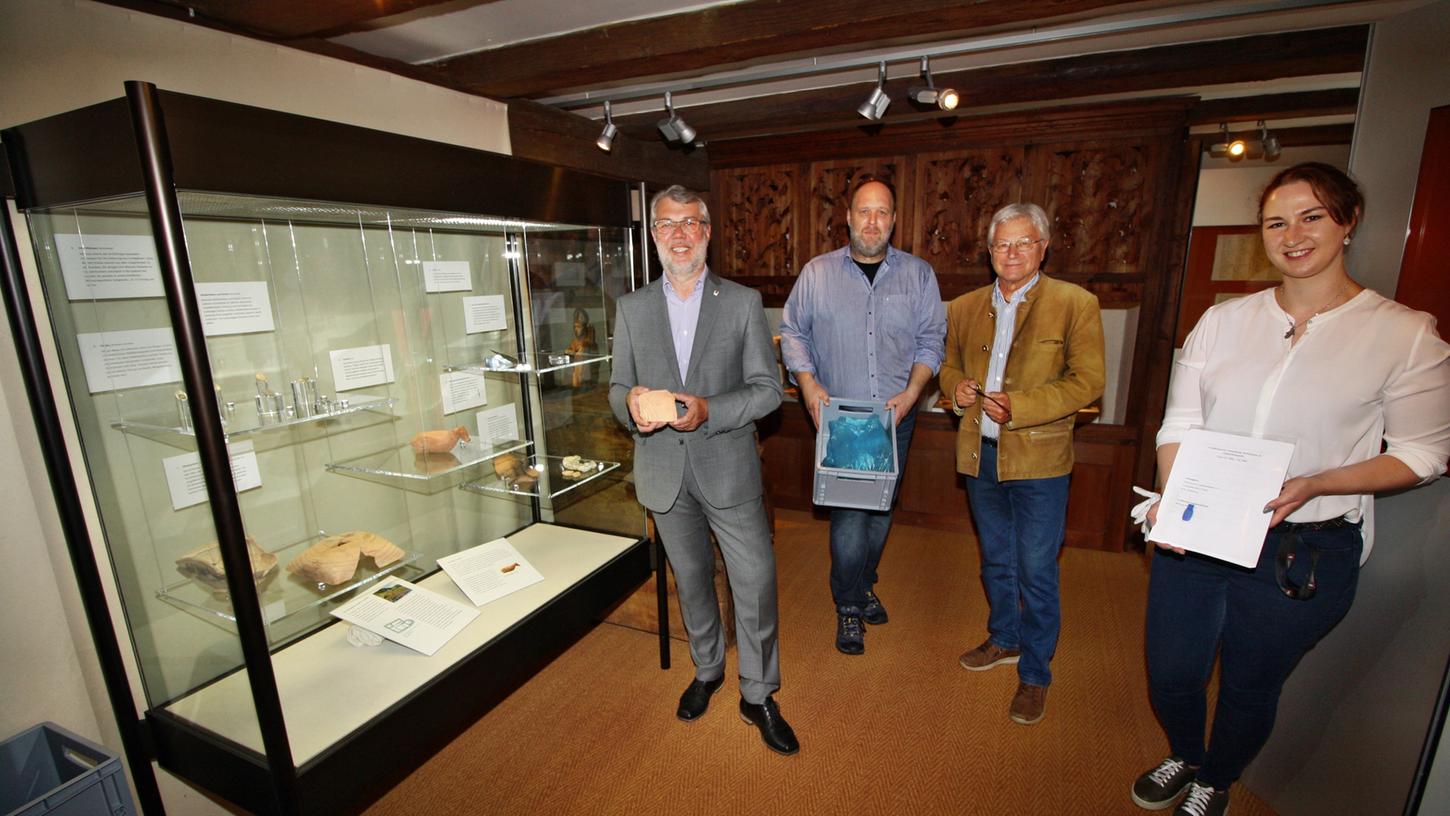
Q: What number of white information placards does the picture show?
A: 11